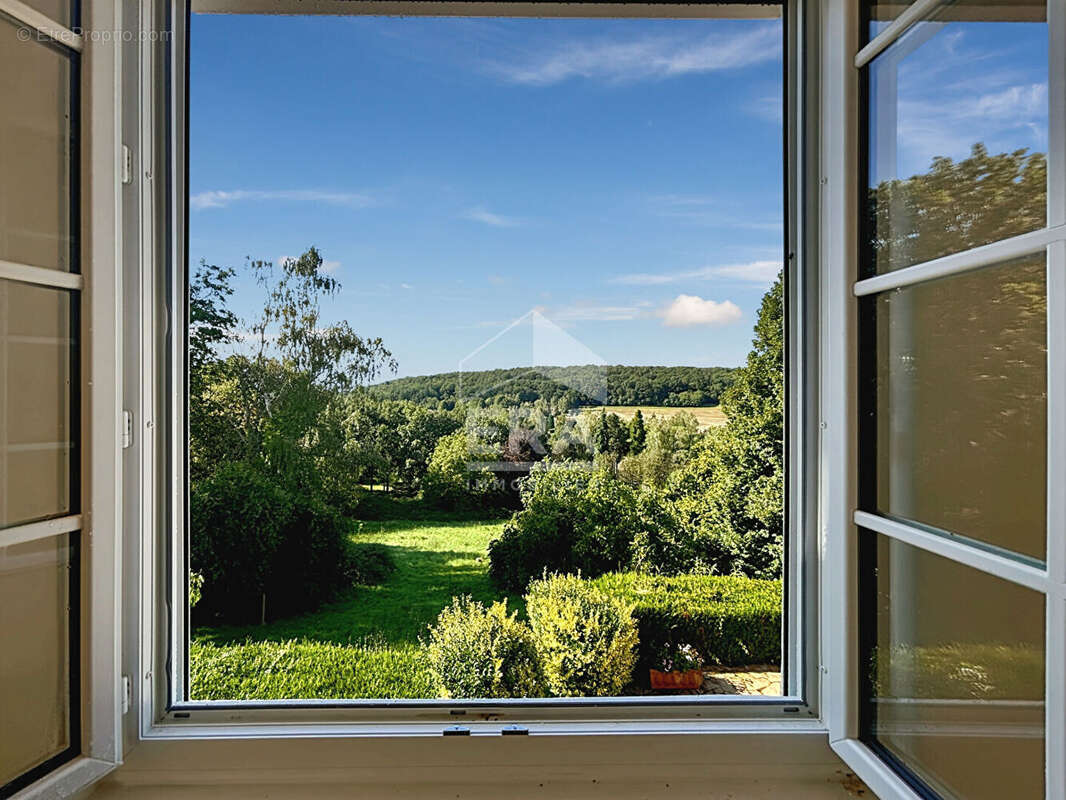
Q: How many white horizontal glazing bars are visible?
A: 6